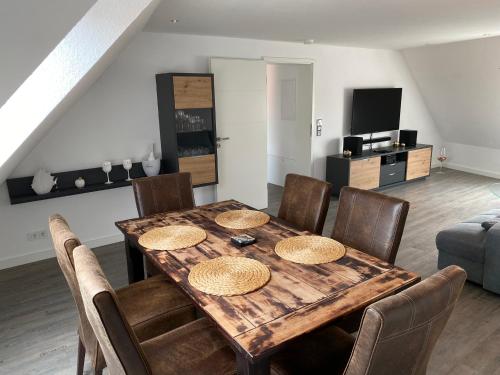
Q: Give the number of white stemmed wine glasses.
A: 2